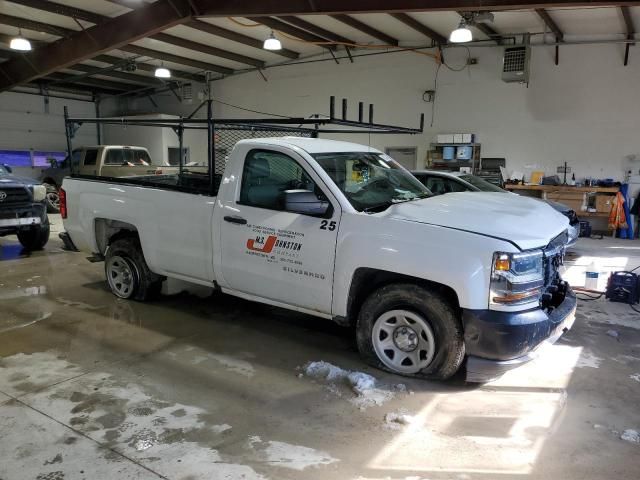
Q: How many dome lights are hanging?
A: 4